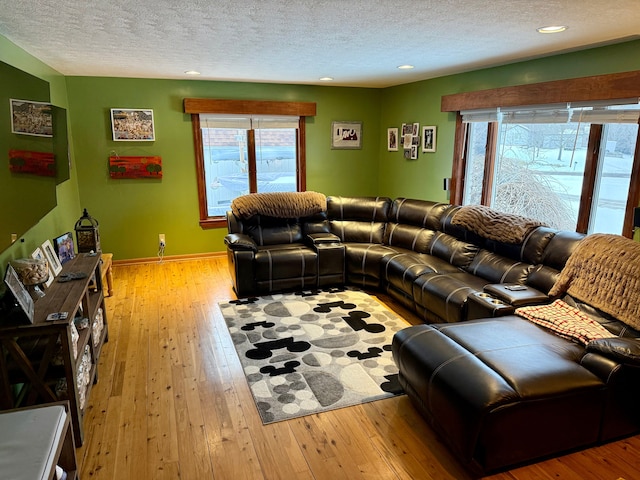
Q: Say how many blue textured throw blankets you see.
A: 0